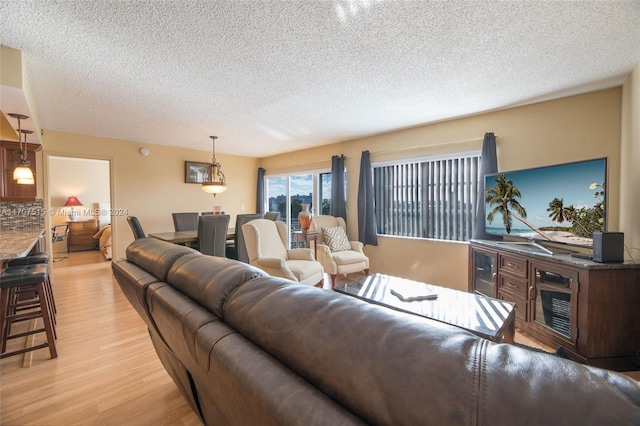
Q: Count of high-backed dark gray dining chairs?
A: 6